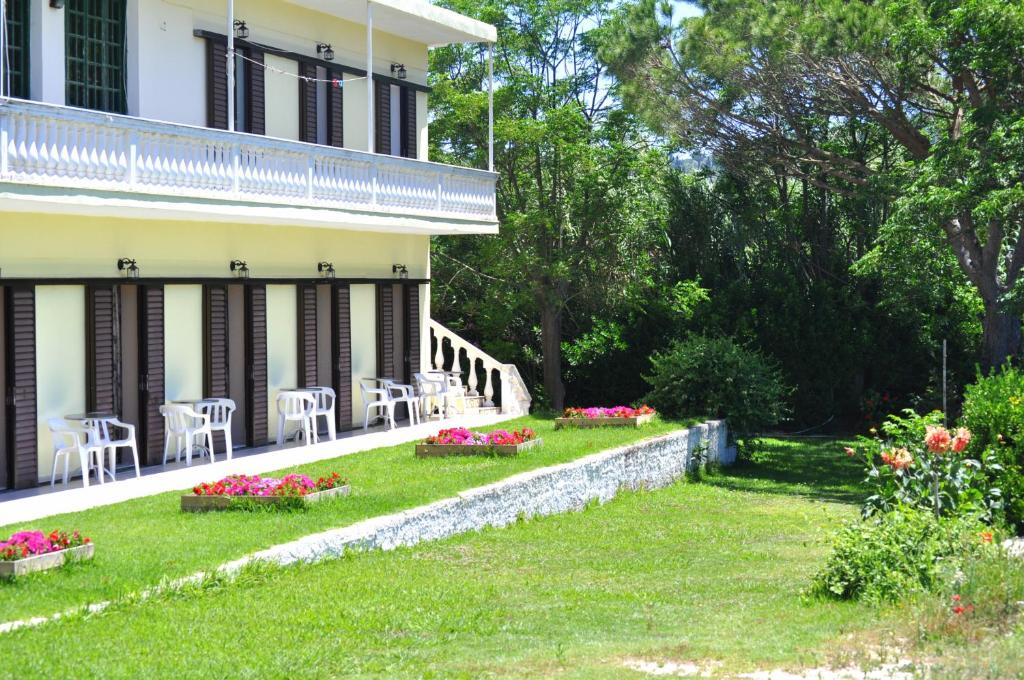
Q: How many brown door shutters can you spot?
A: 15